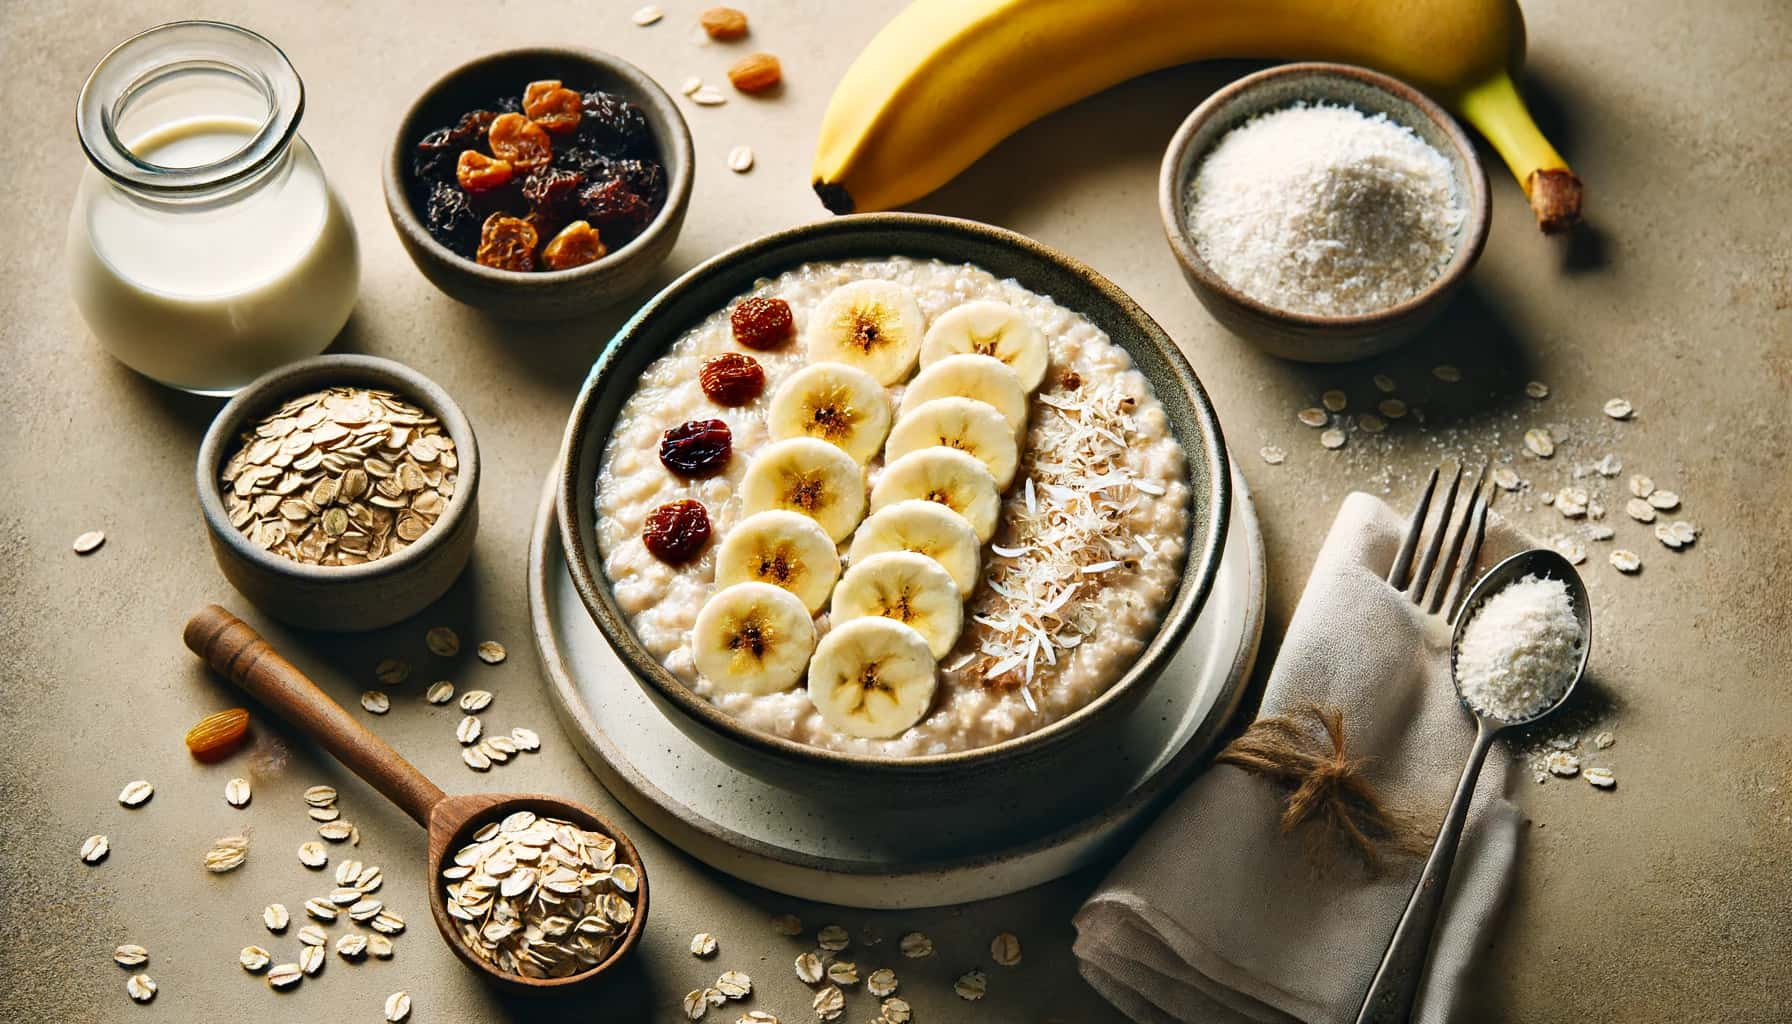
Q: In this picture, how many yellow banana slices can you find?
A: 12